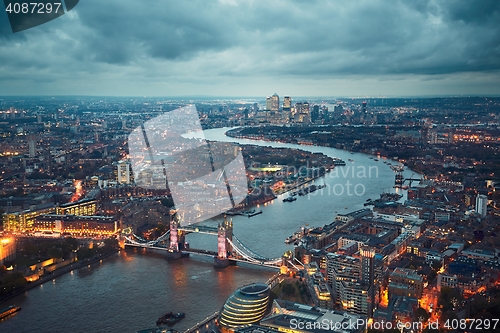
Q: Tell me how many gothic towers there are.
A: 2